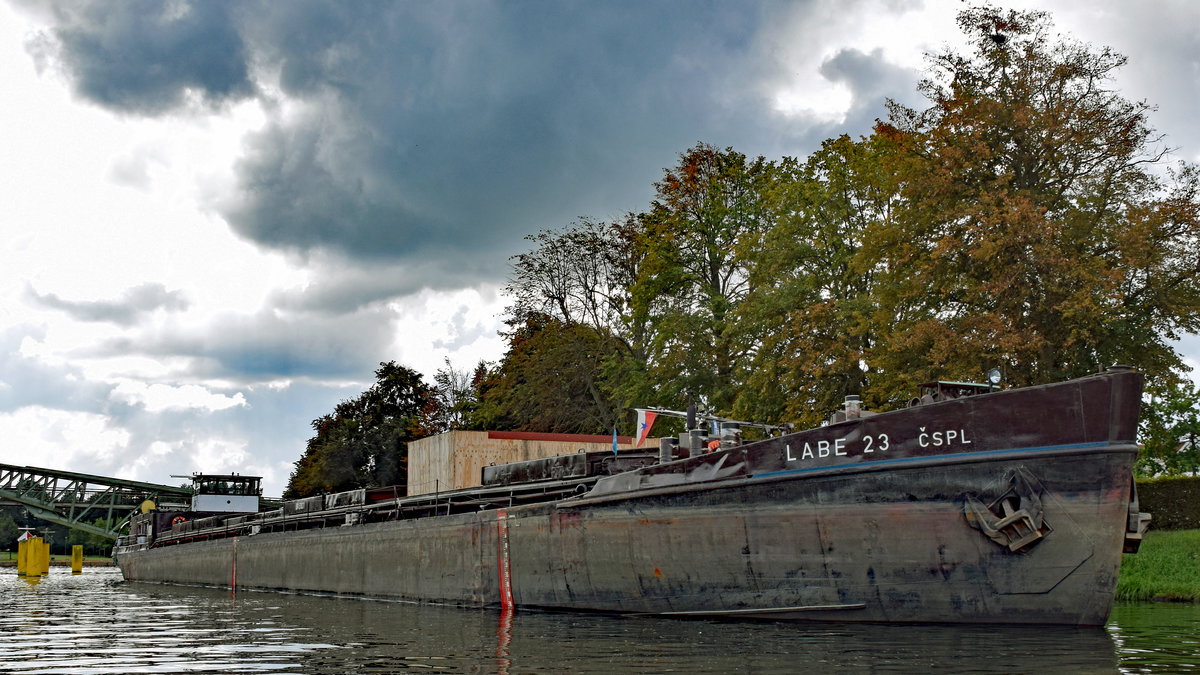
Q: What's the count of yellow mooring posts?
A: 4